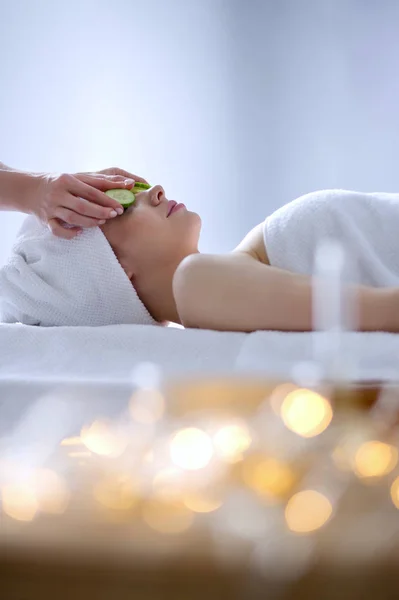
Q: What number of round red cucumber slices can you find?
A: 0